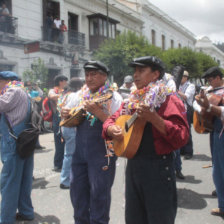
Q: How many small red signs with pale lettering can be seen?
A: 1